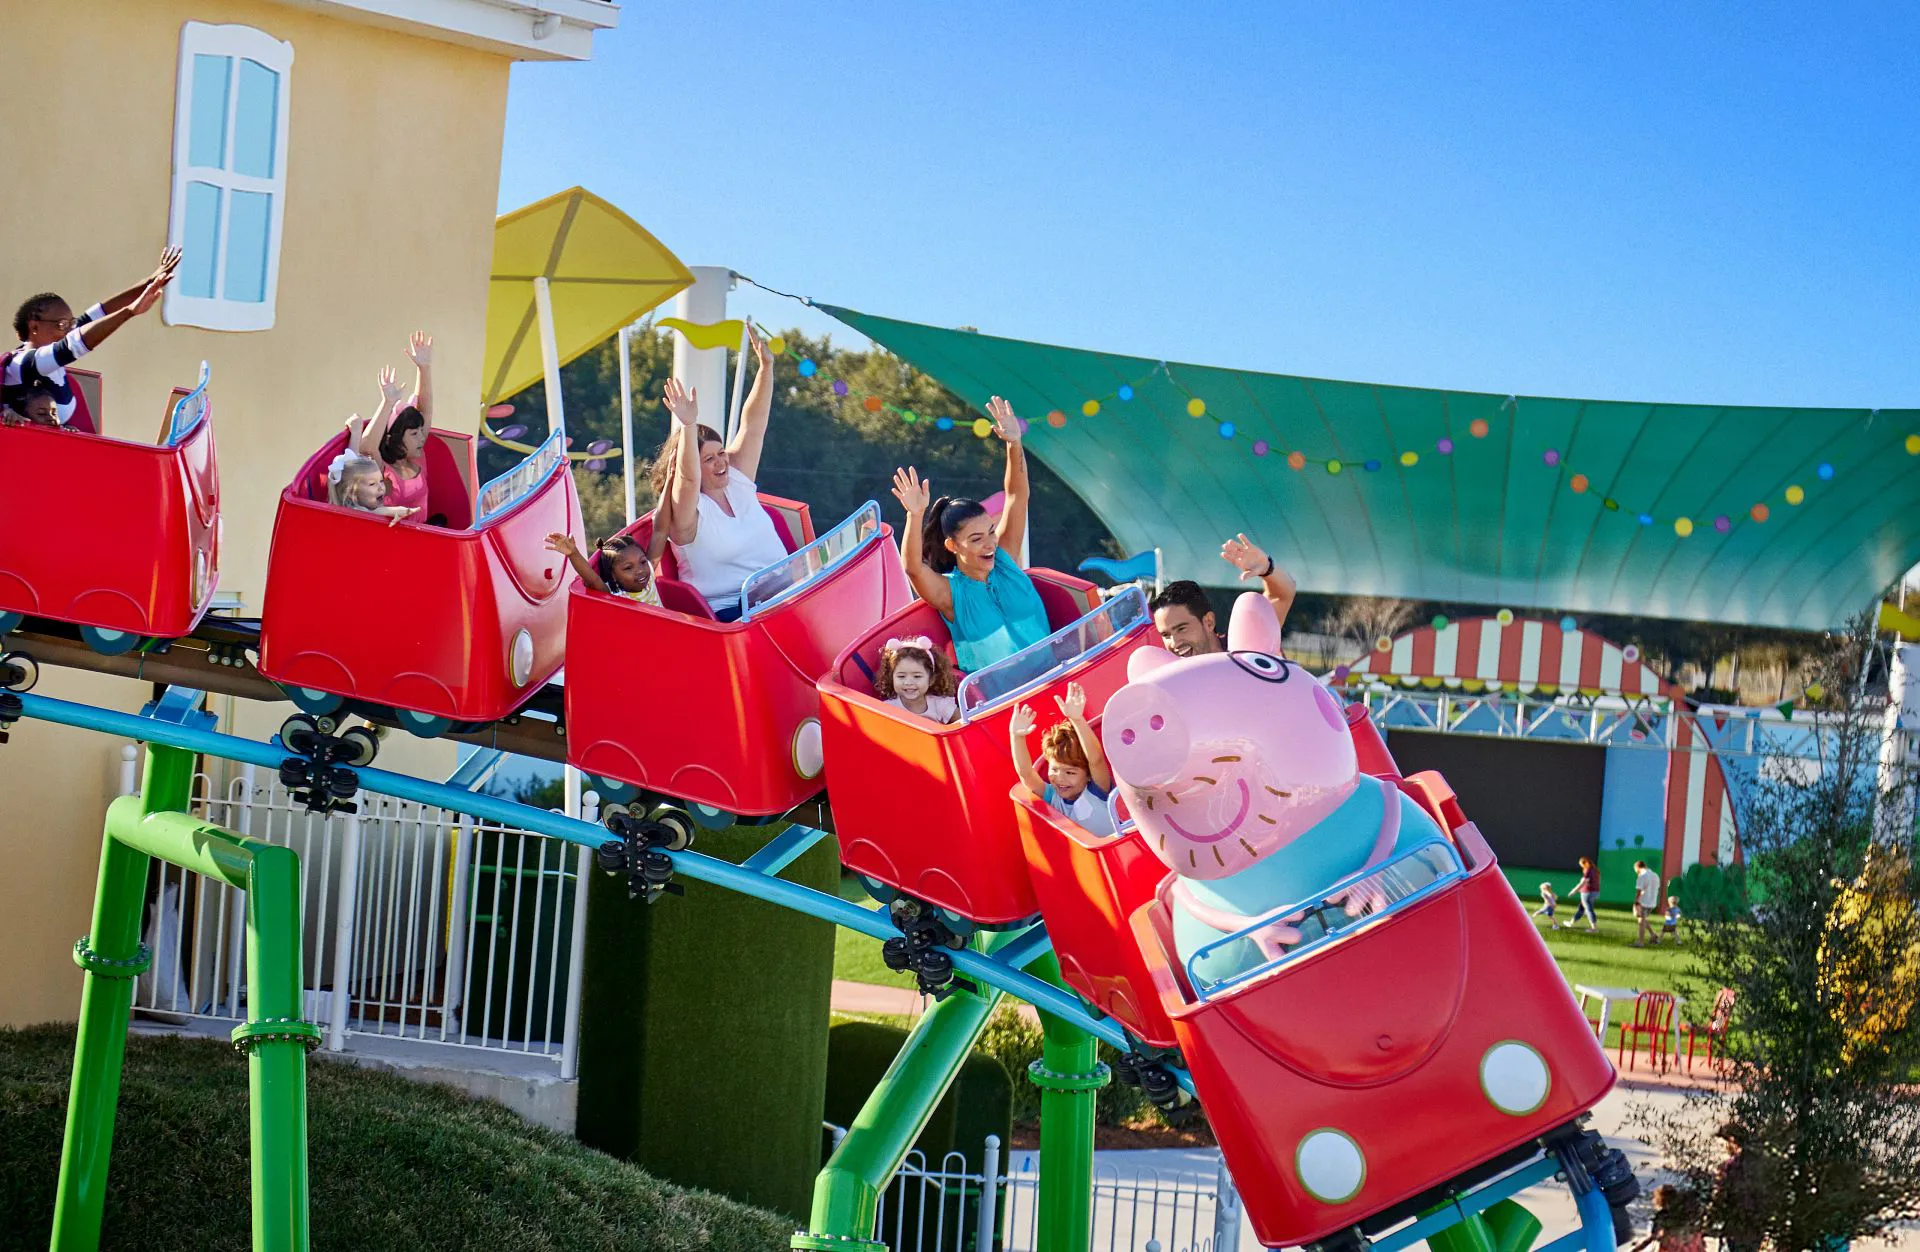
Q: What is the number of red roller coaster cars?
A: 6